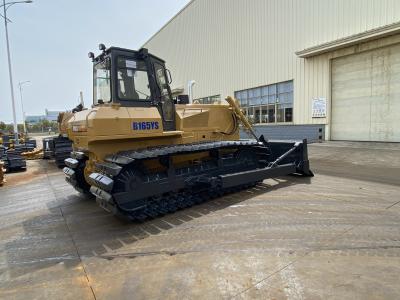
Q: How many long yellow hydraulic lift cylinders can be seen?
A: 1